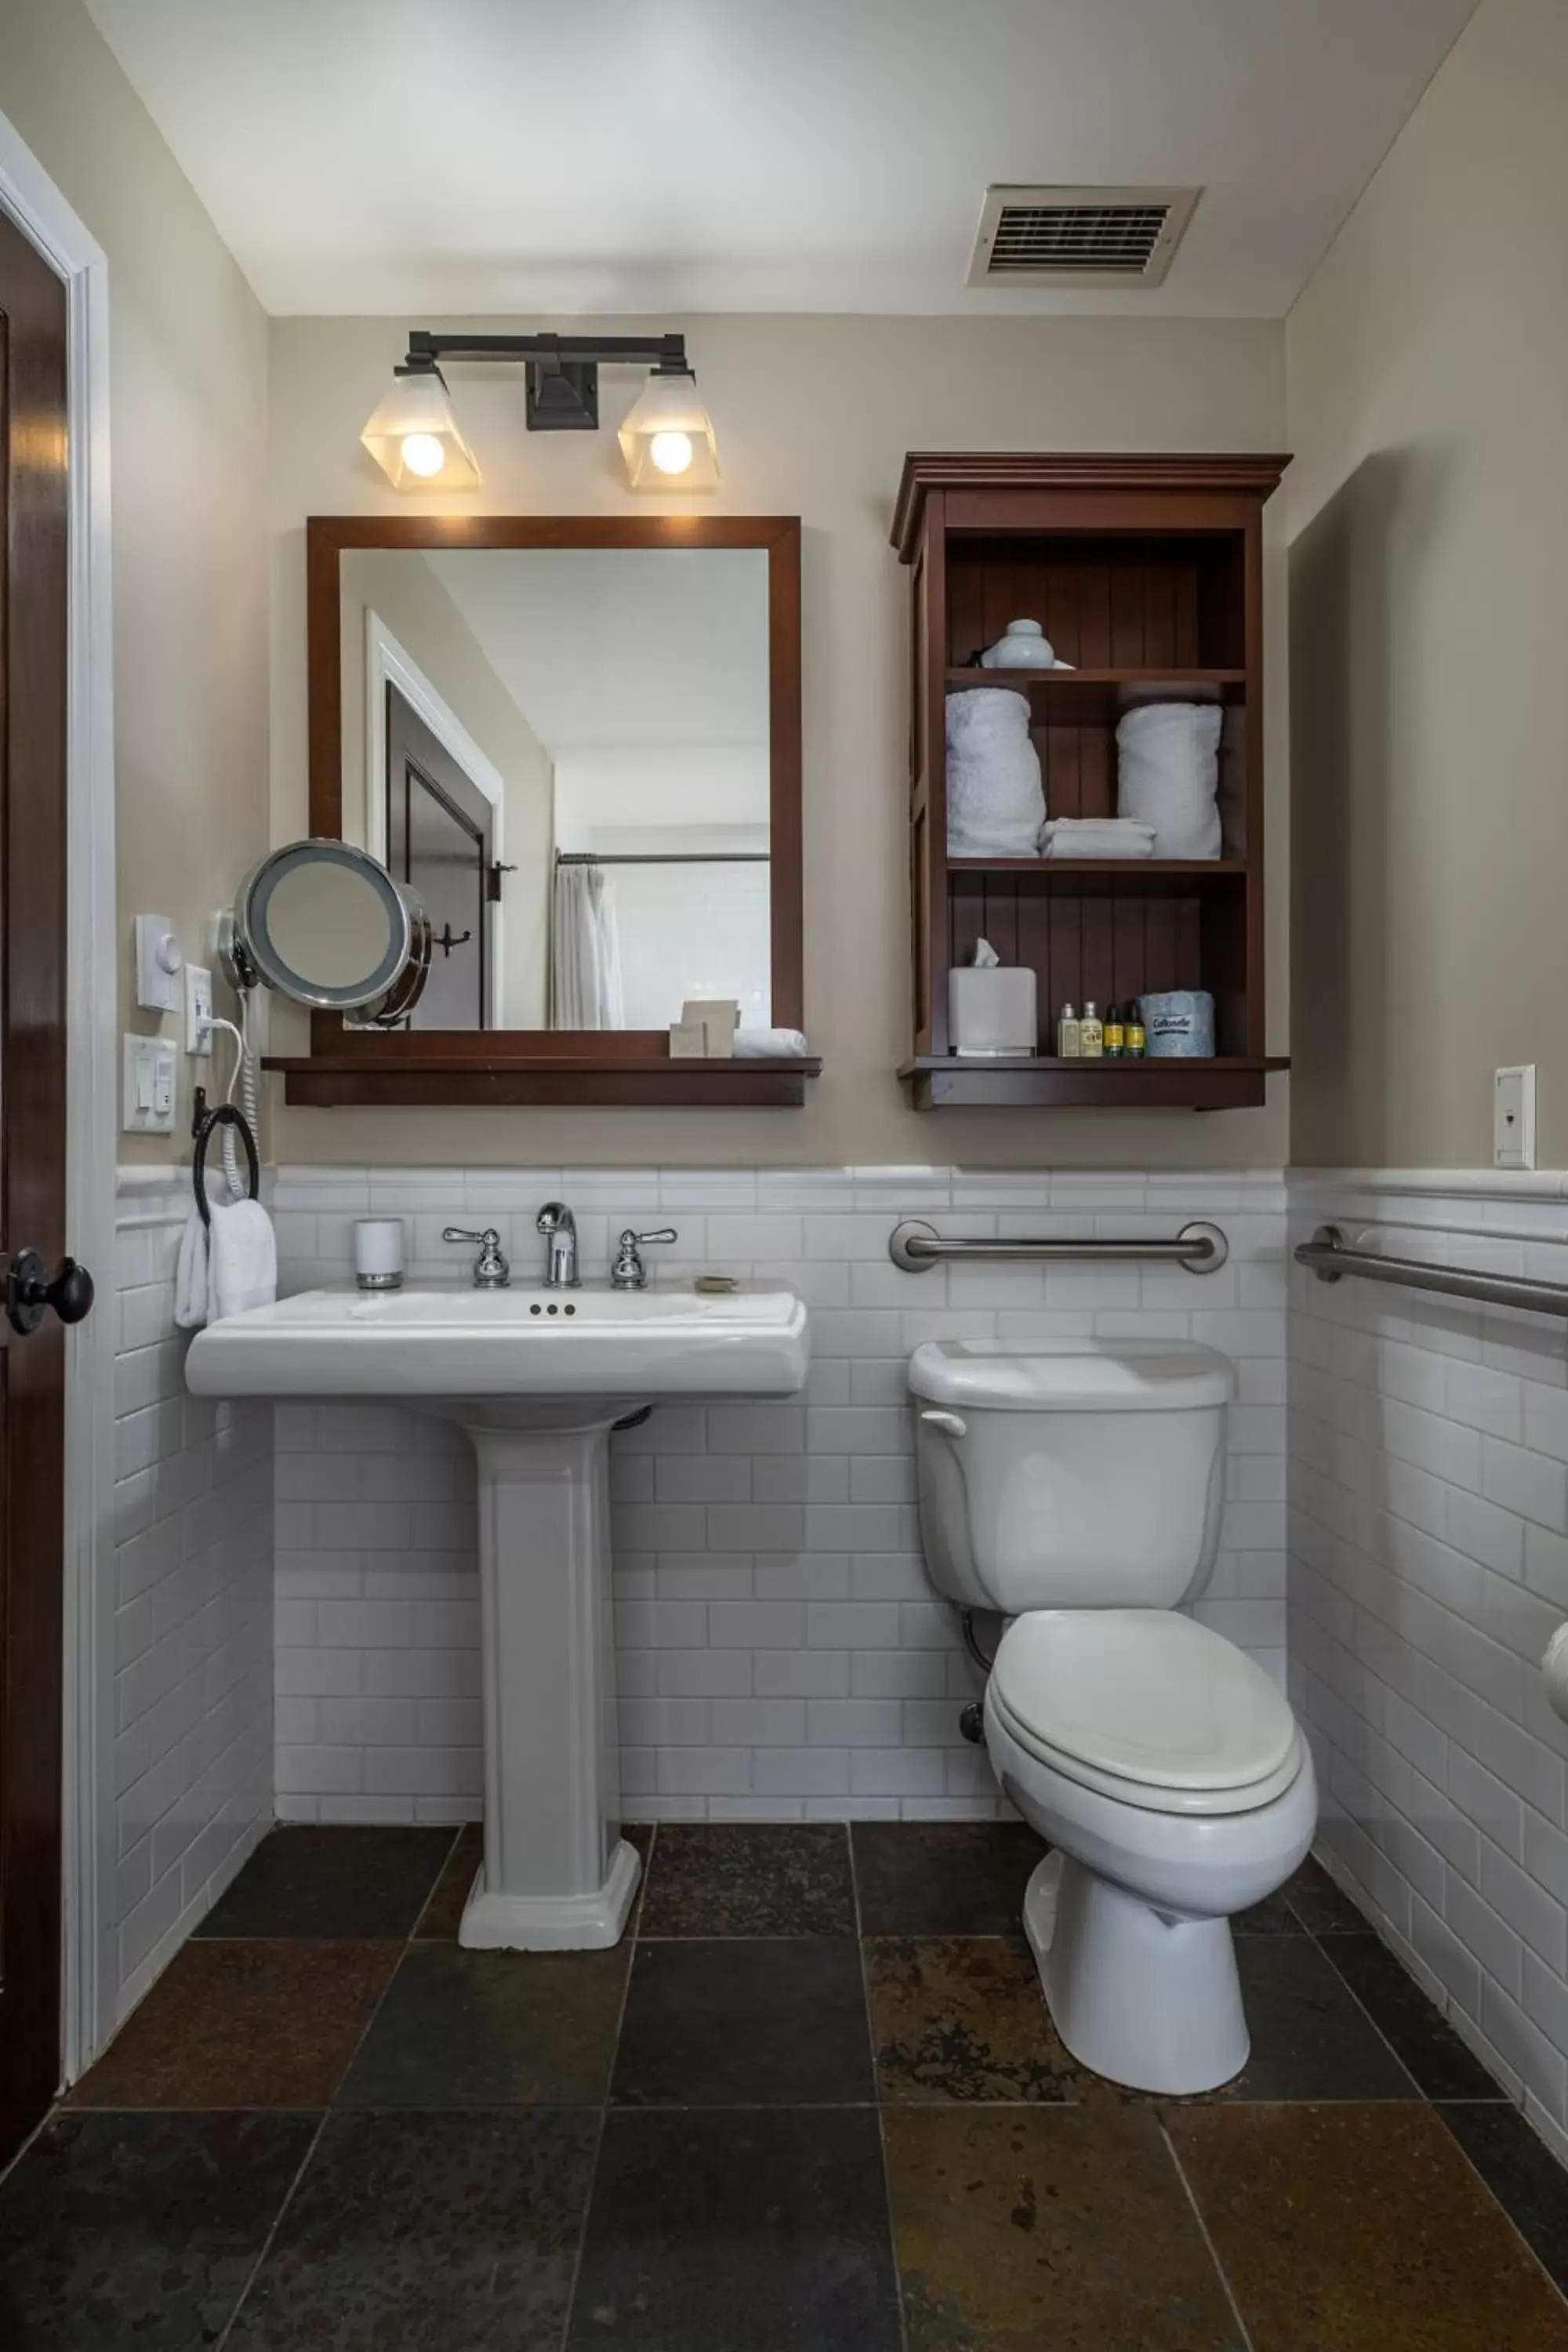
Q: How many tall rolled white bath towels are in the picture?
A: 2